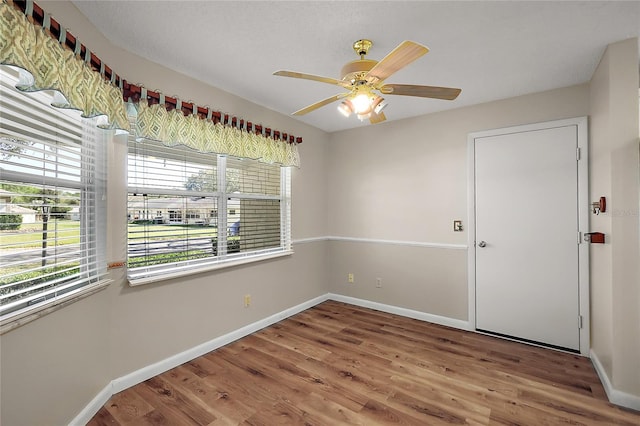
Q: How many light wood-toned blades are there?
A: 5